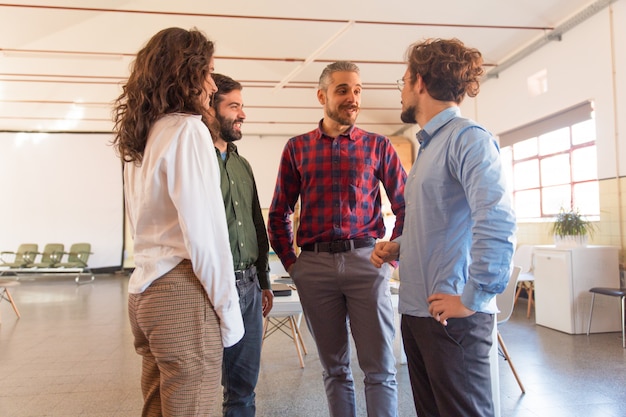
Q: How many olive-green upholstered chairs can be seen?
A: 3